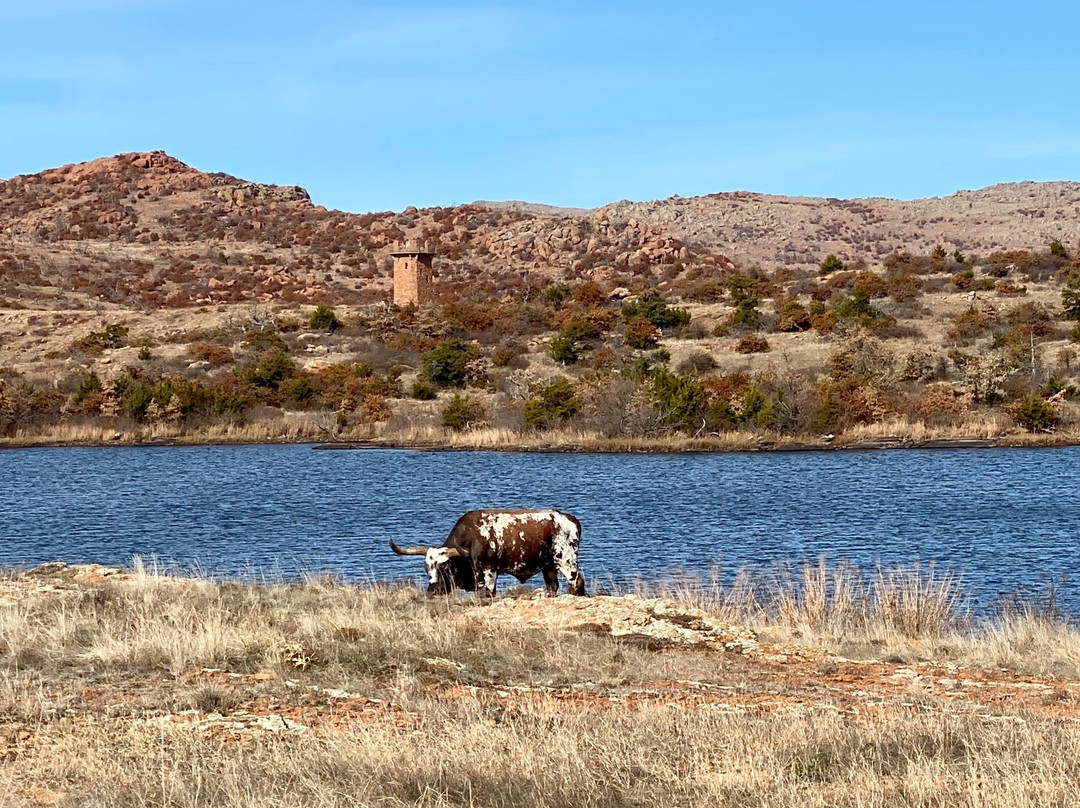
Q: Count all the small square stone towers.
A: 1